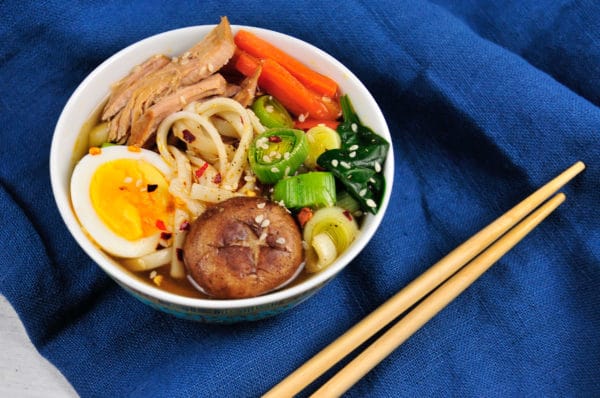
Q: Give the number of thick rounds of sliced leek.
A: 5